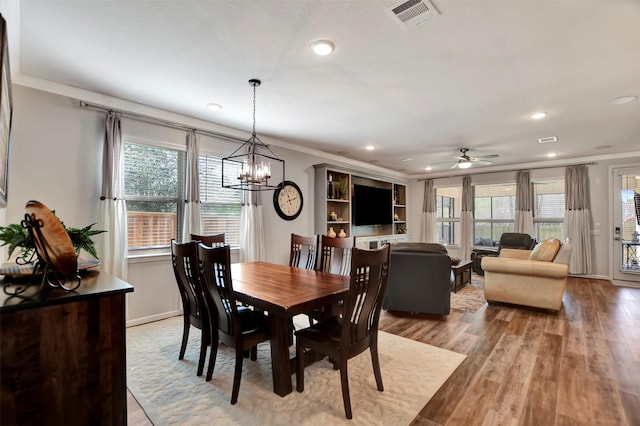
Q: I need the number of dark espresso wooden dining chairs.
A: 6